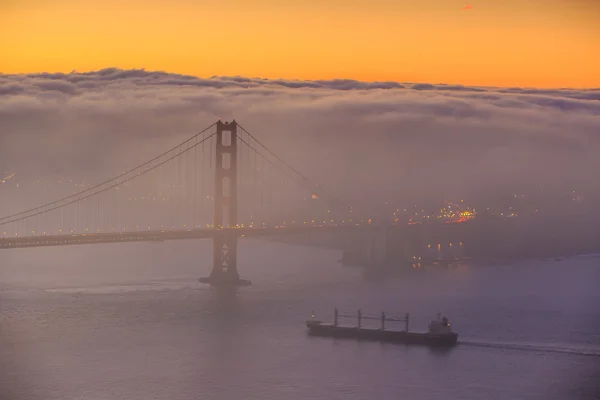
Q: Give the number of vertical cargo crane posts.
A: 4